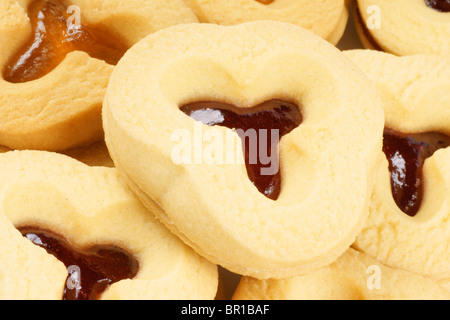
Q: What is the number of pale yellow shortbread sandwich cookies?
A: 7